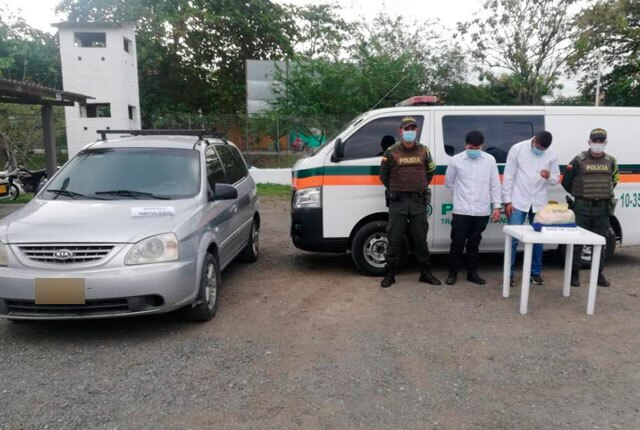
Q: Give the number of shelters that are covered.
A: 1